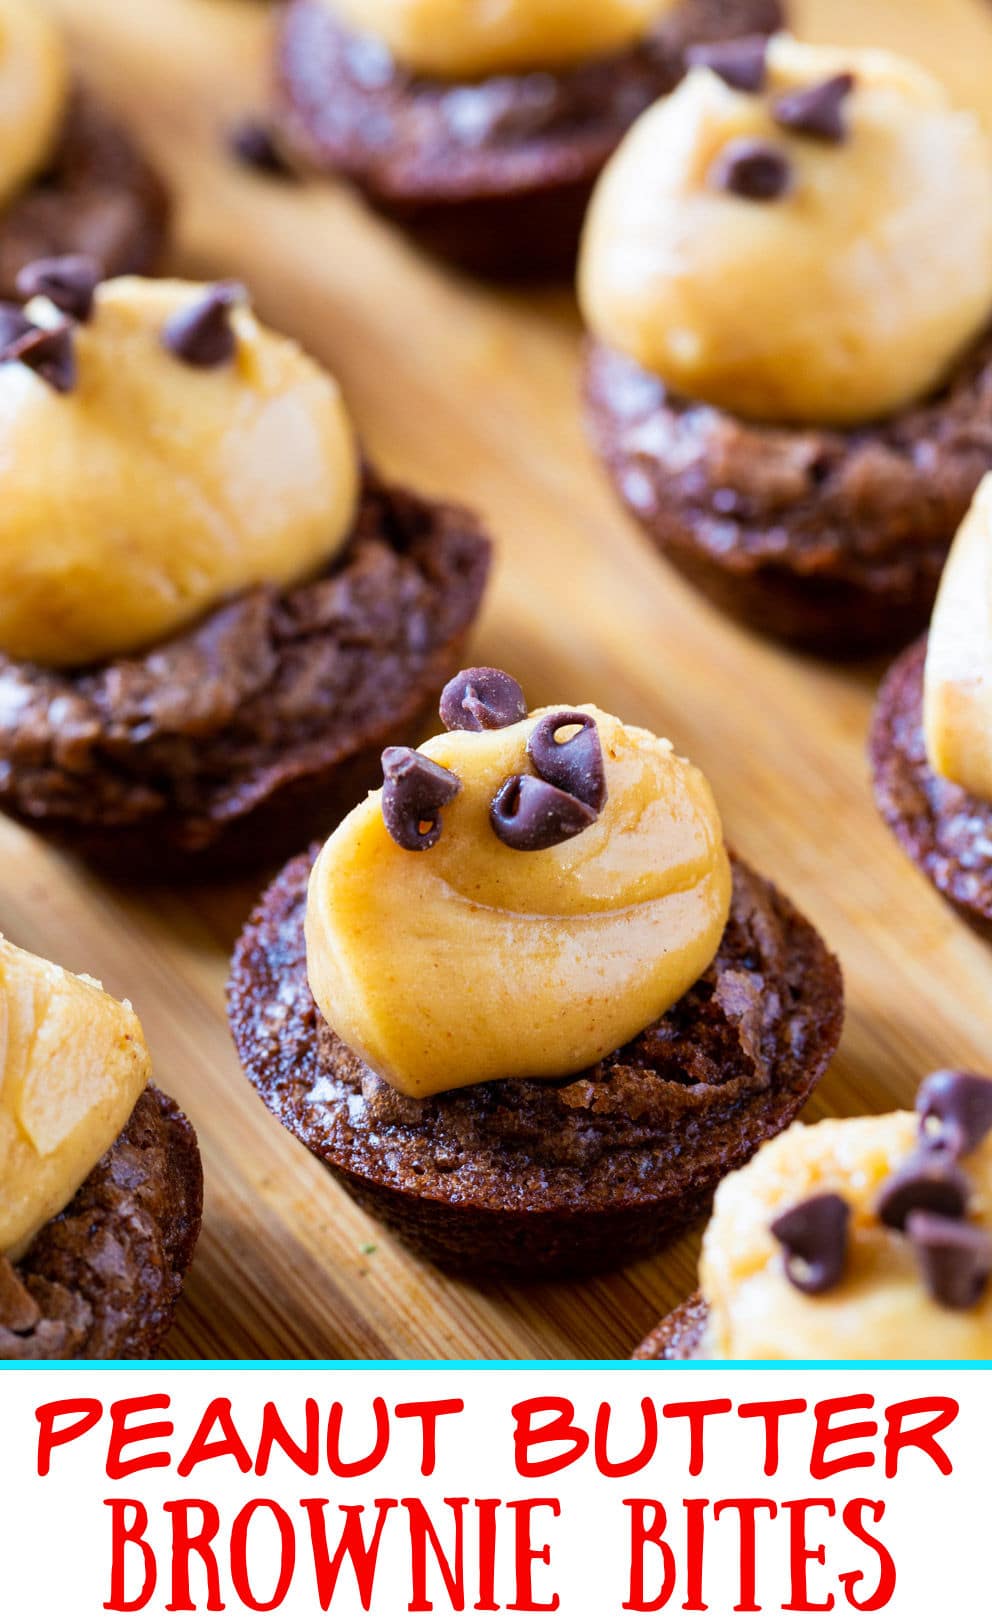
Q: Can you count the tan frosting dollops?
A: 8